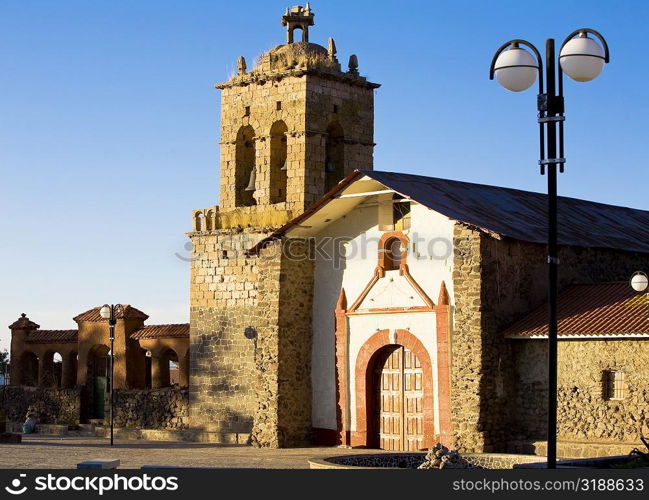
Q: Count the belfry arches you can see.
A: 3